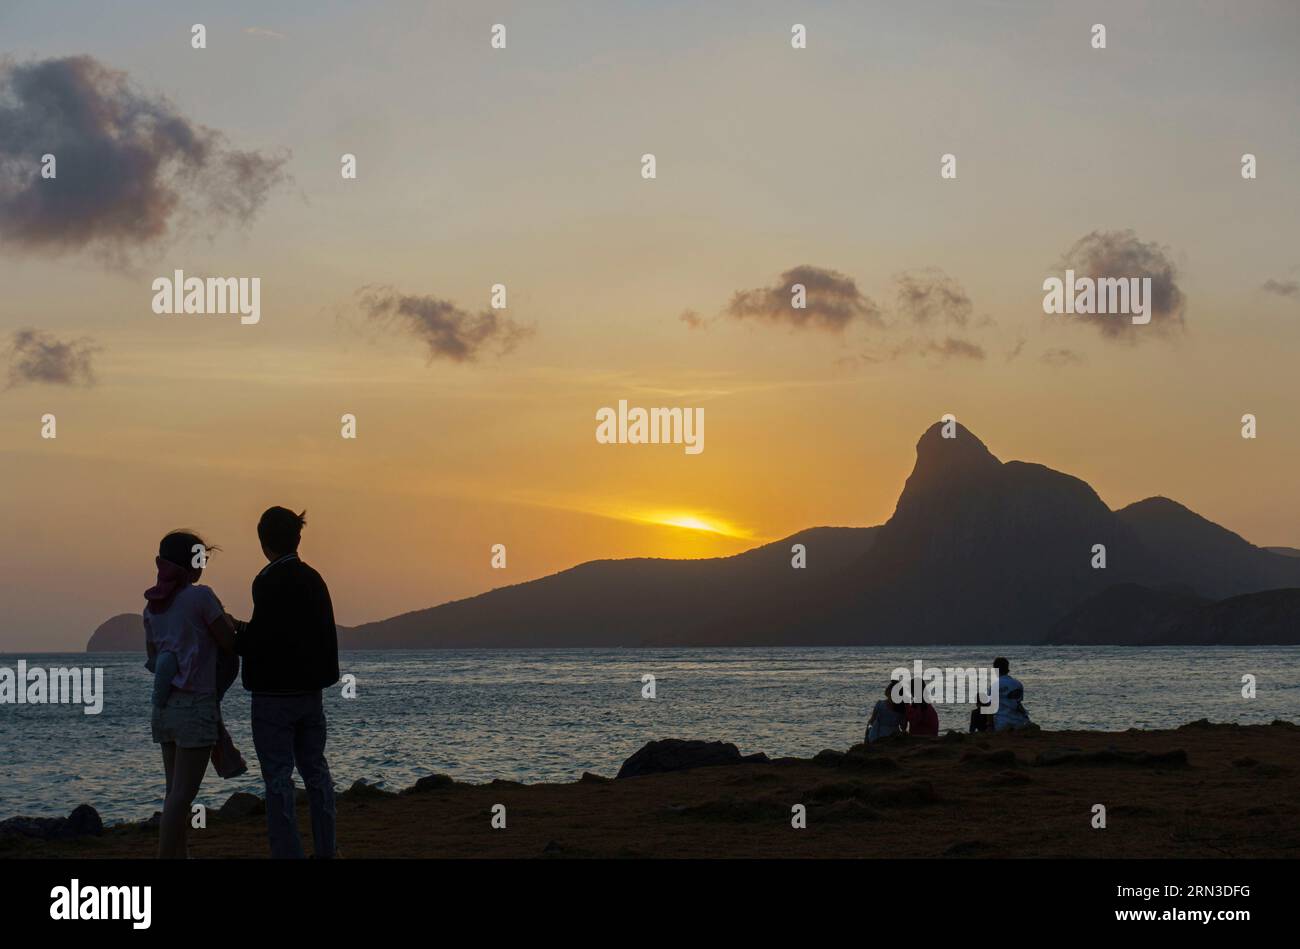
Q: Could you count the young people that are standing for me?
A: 2